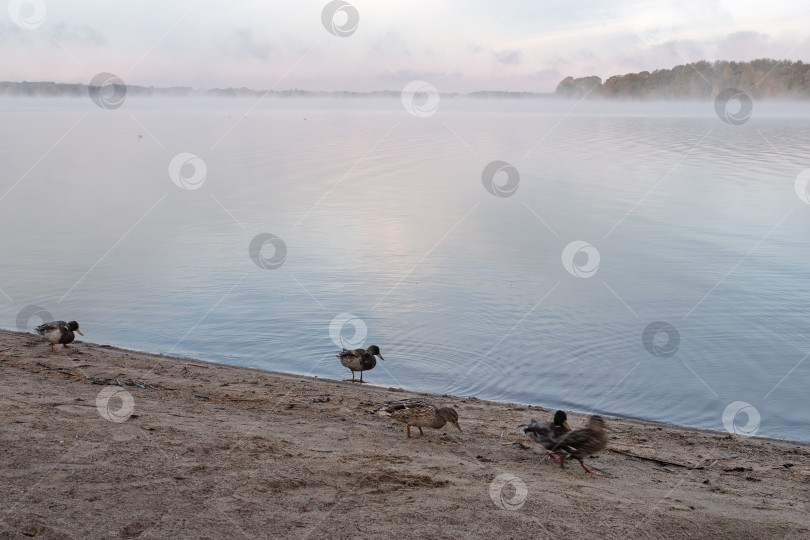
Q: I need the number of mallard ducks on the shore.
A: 5